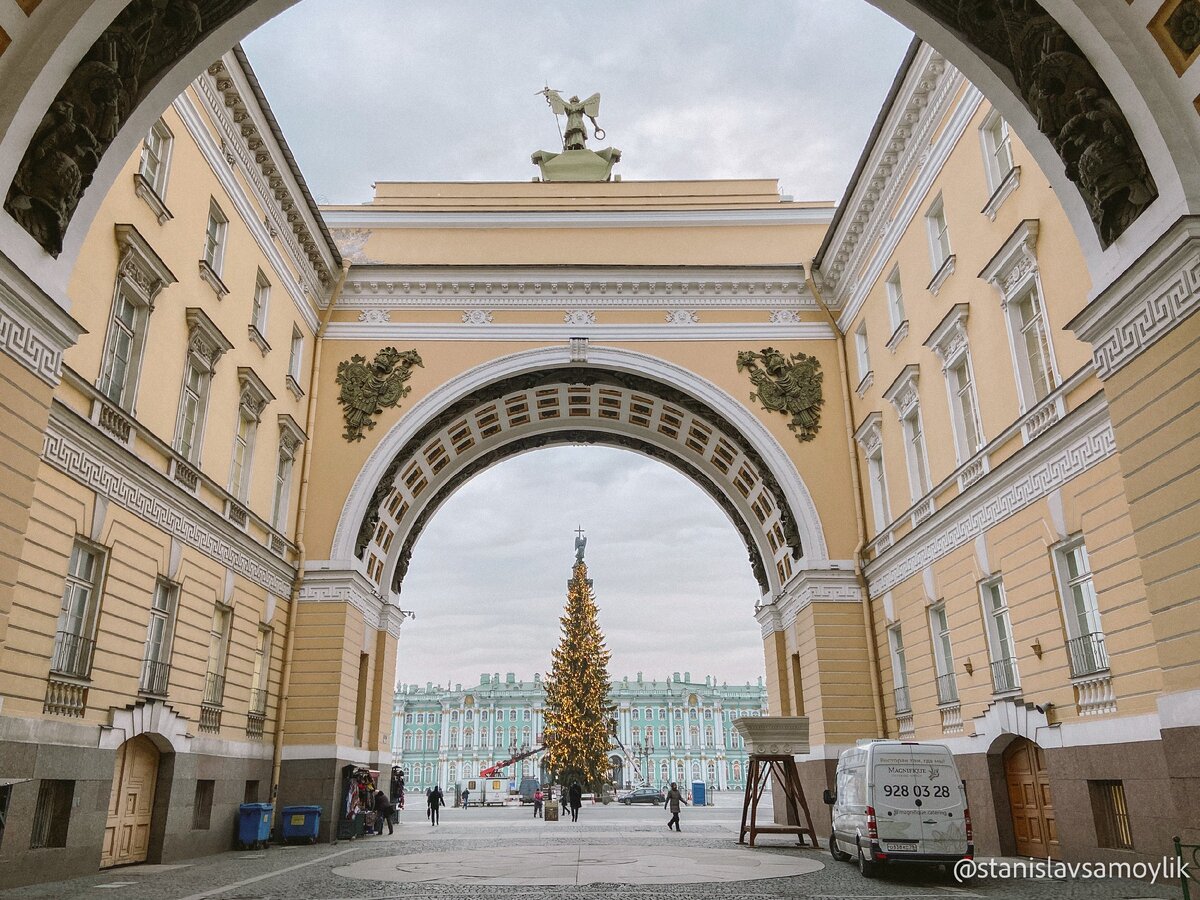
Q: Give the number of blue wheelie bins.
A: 2